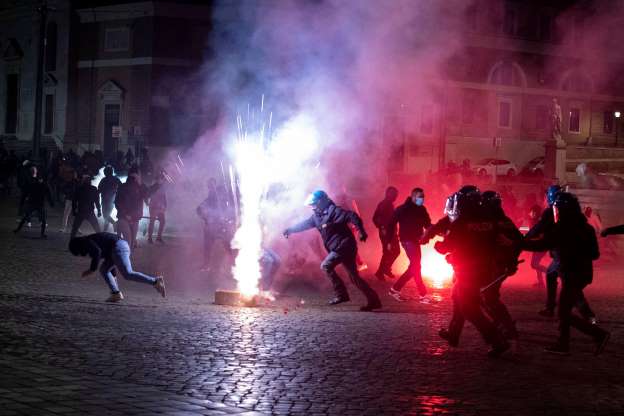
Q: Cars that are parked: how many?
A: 2